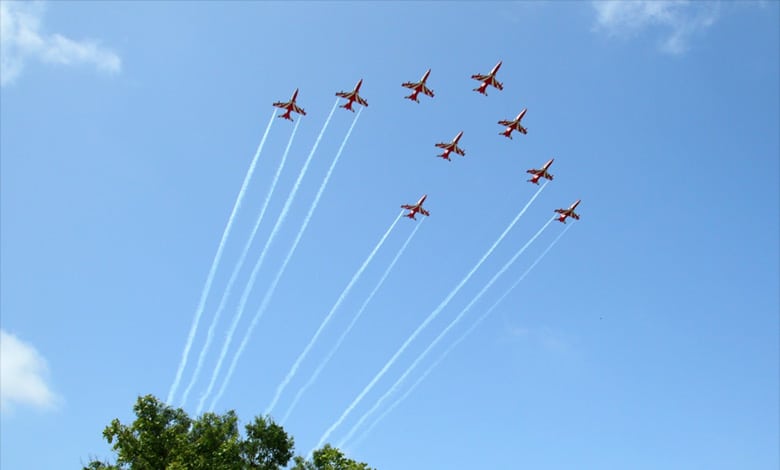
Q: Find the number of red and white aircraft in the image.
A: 9